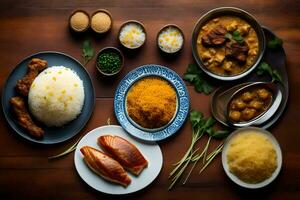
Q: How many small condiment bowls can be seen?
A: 5